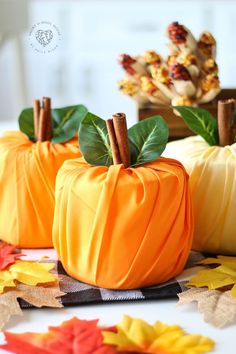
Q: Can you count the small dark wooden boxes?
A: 1